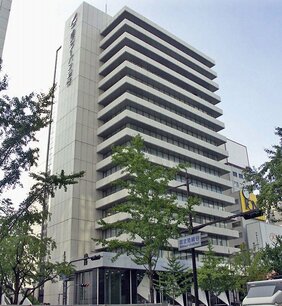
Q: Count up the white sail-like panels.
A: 4